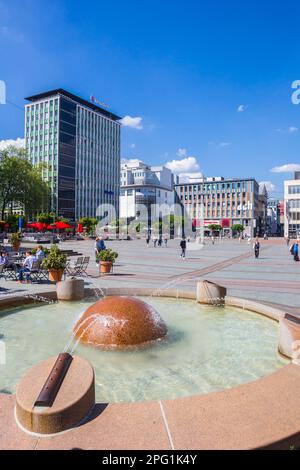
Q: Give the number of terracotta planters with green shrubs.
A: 3